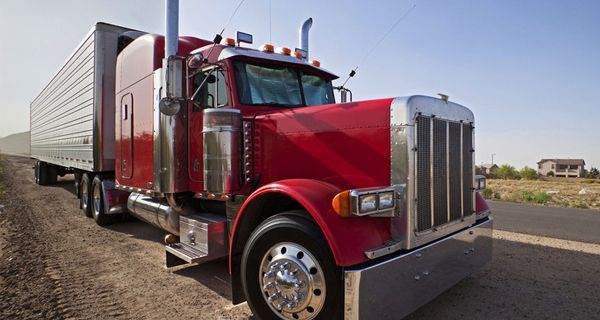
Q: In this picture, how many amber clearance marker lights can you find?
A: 5